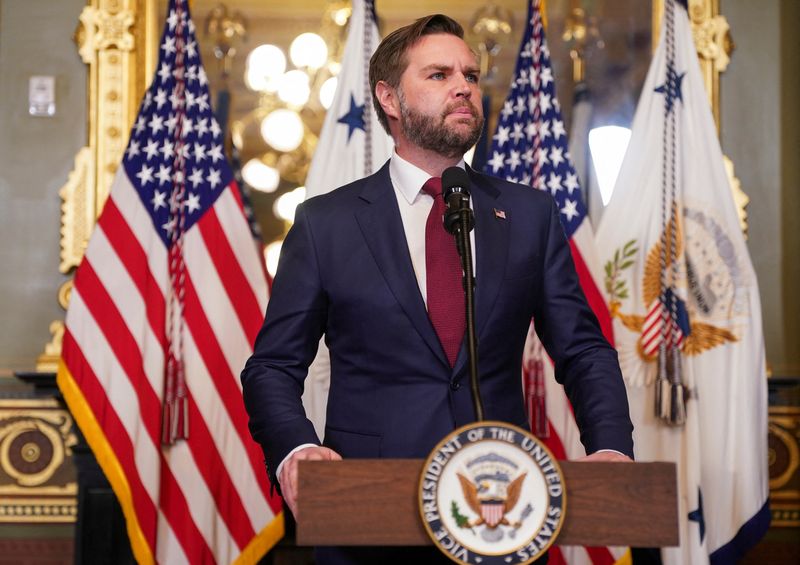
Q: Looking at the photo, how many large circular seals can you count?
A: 1